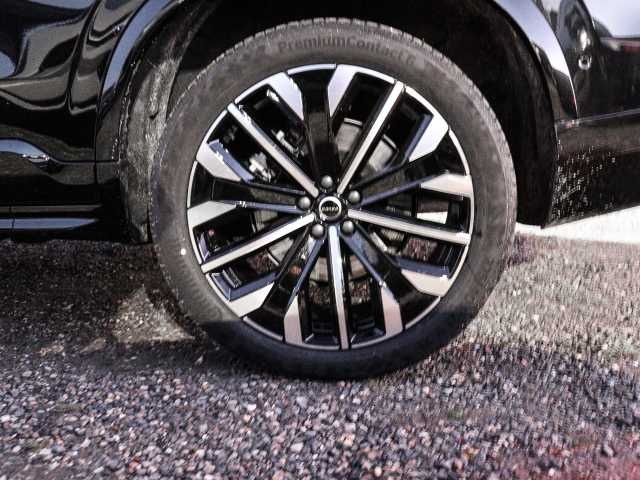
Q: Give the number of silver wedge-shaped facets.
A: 10